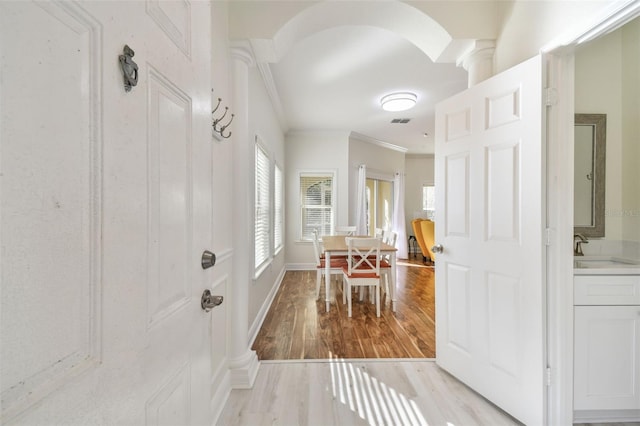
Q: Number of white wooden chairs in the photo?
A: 6